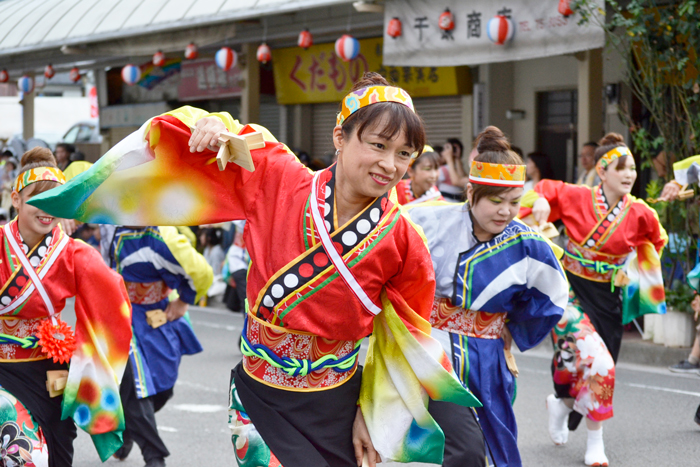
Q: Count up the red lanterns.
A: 10